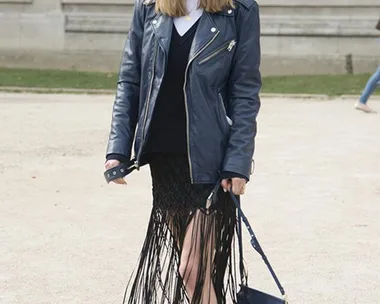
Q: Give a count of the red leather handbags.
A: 0